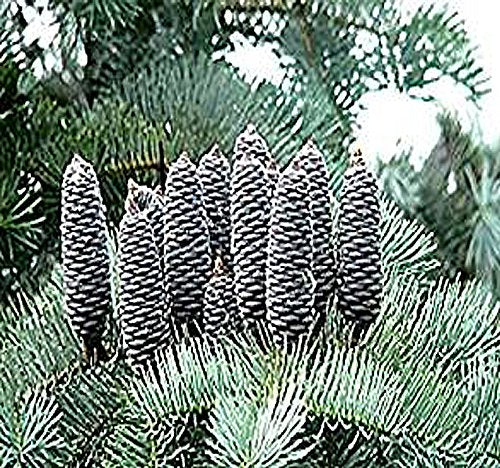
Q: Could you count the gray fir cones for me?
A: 11